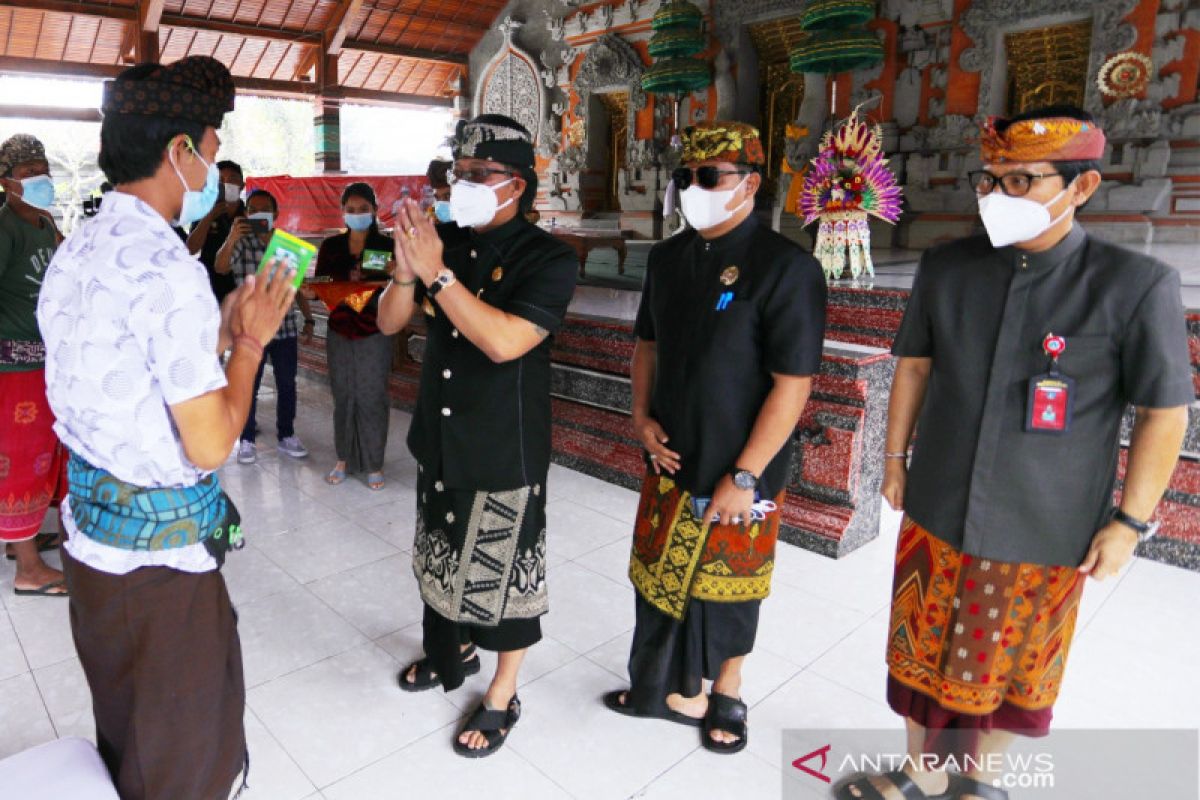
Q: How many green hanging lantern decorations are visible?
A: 2